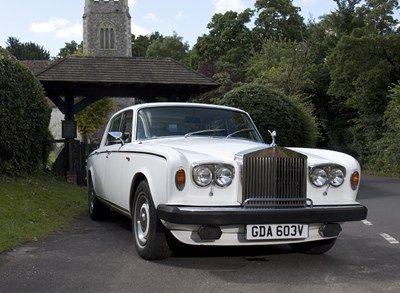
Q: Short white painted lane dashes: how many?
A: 2